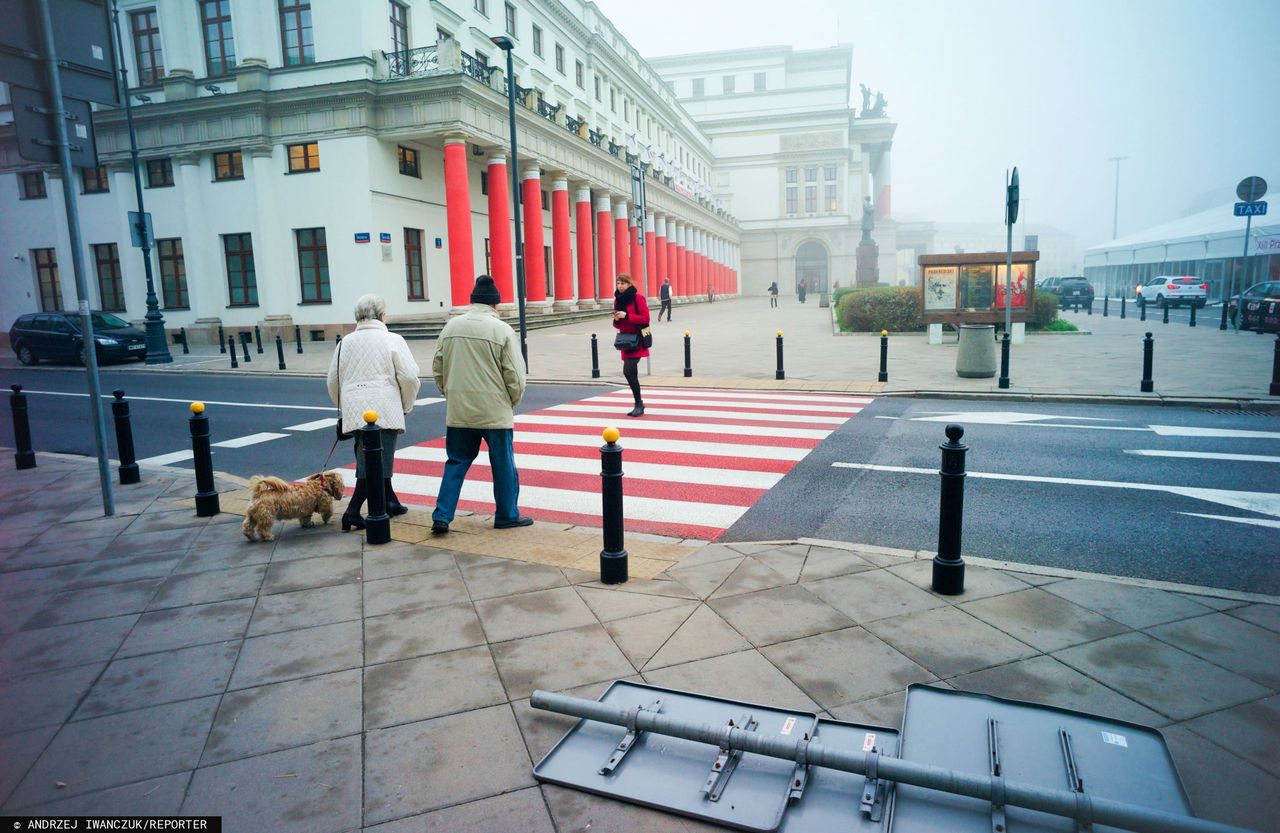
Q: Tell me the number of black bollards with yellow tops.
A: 6